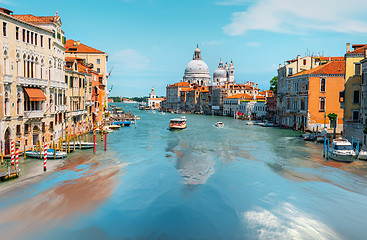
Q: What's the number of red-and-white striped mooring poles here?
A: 3